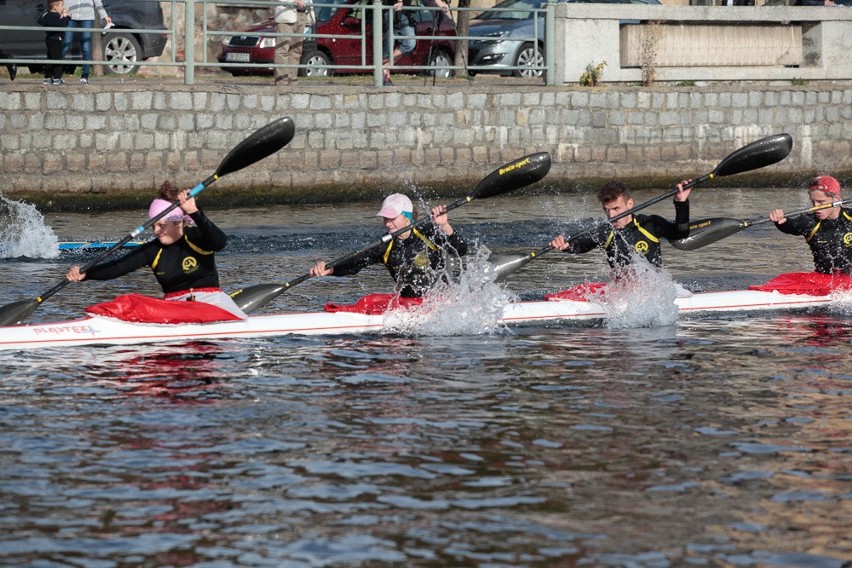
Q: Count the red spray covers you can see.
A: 4